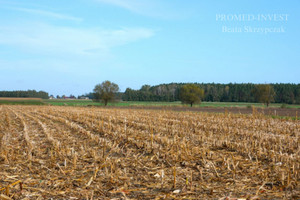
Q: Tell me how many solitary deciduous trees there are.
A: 3